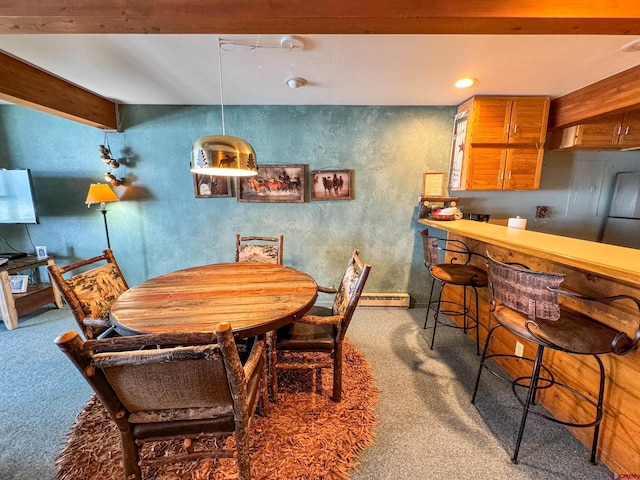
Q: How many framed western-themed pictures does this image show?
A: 3